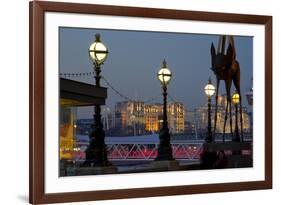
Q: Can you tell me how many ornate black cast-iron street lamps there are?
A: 4